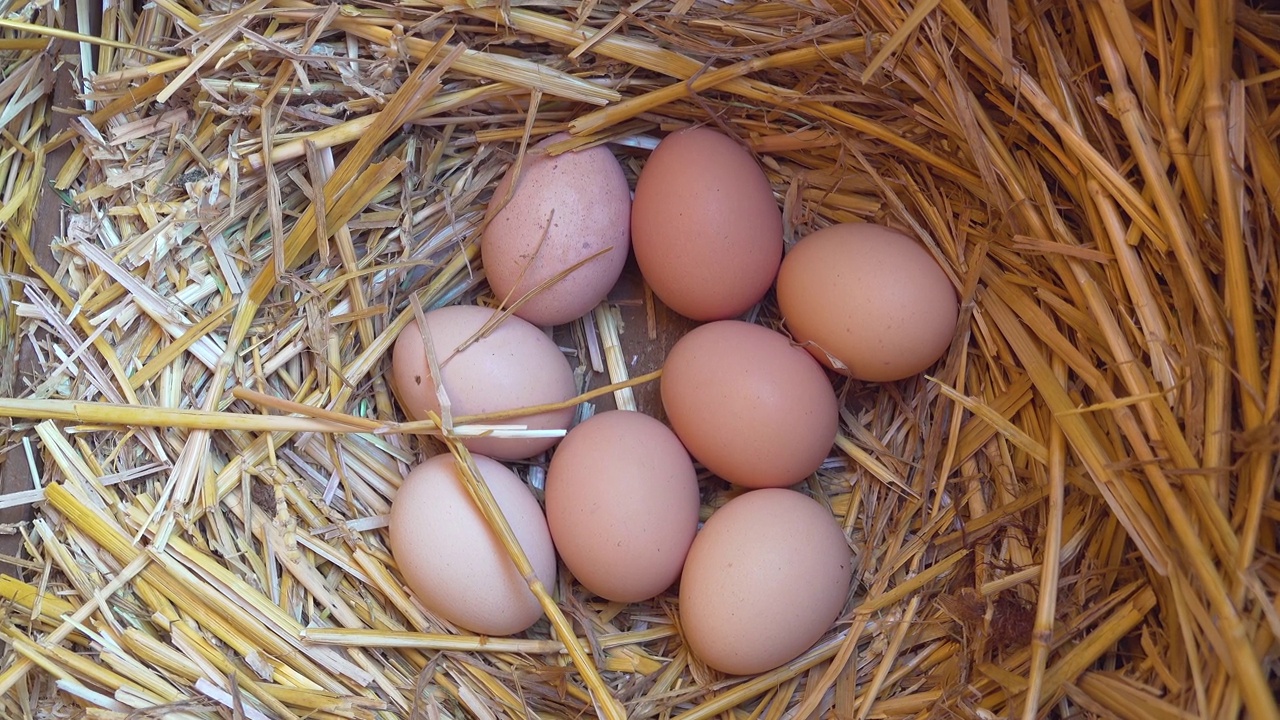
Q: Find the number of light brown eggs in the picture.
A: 8